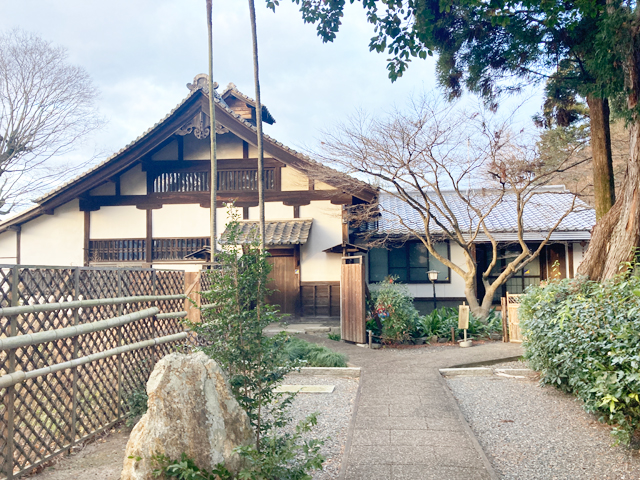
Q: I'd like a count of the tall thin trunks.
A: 2